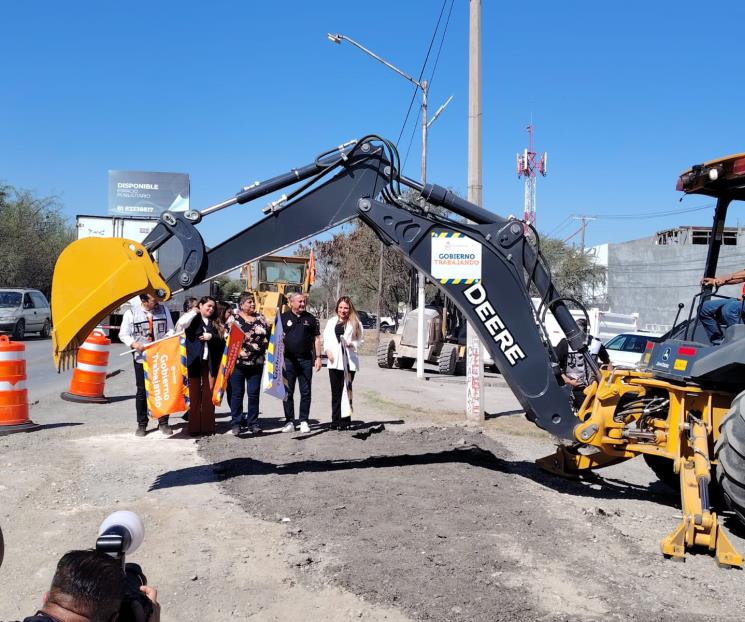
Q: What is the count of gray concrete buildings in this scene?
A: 1